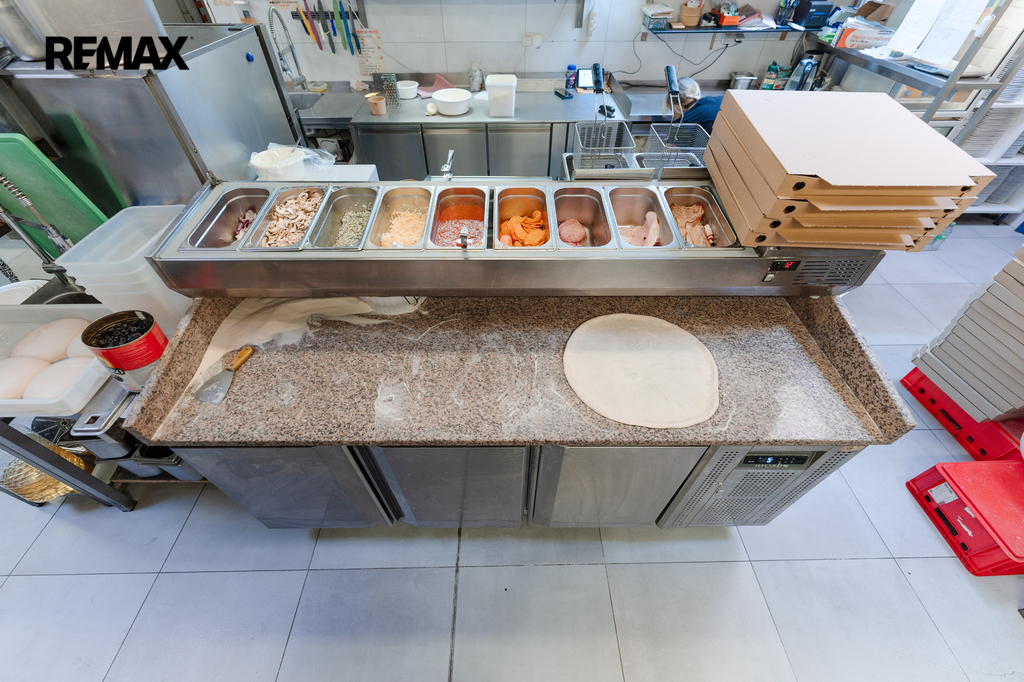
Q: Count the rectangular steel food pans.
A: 9